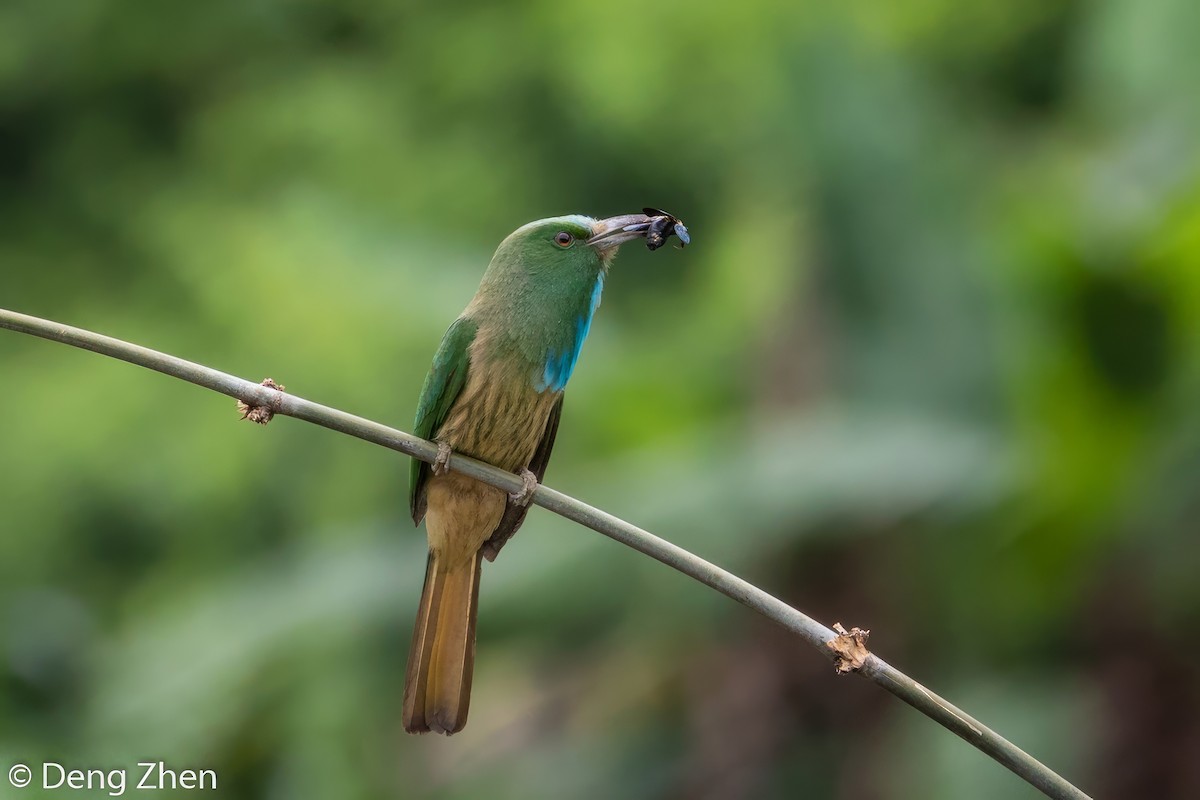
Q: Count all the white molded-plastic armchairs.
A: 0